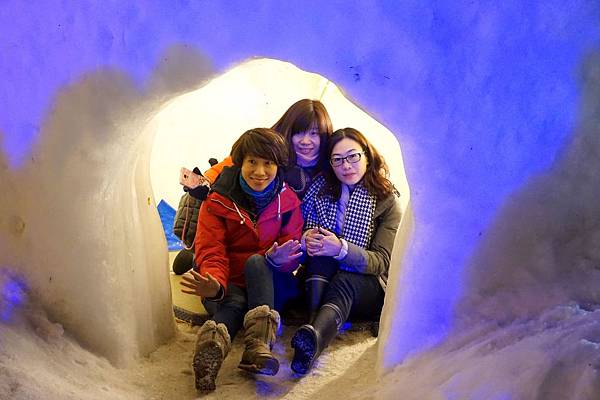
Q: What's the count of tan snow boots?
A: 2